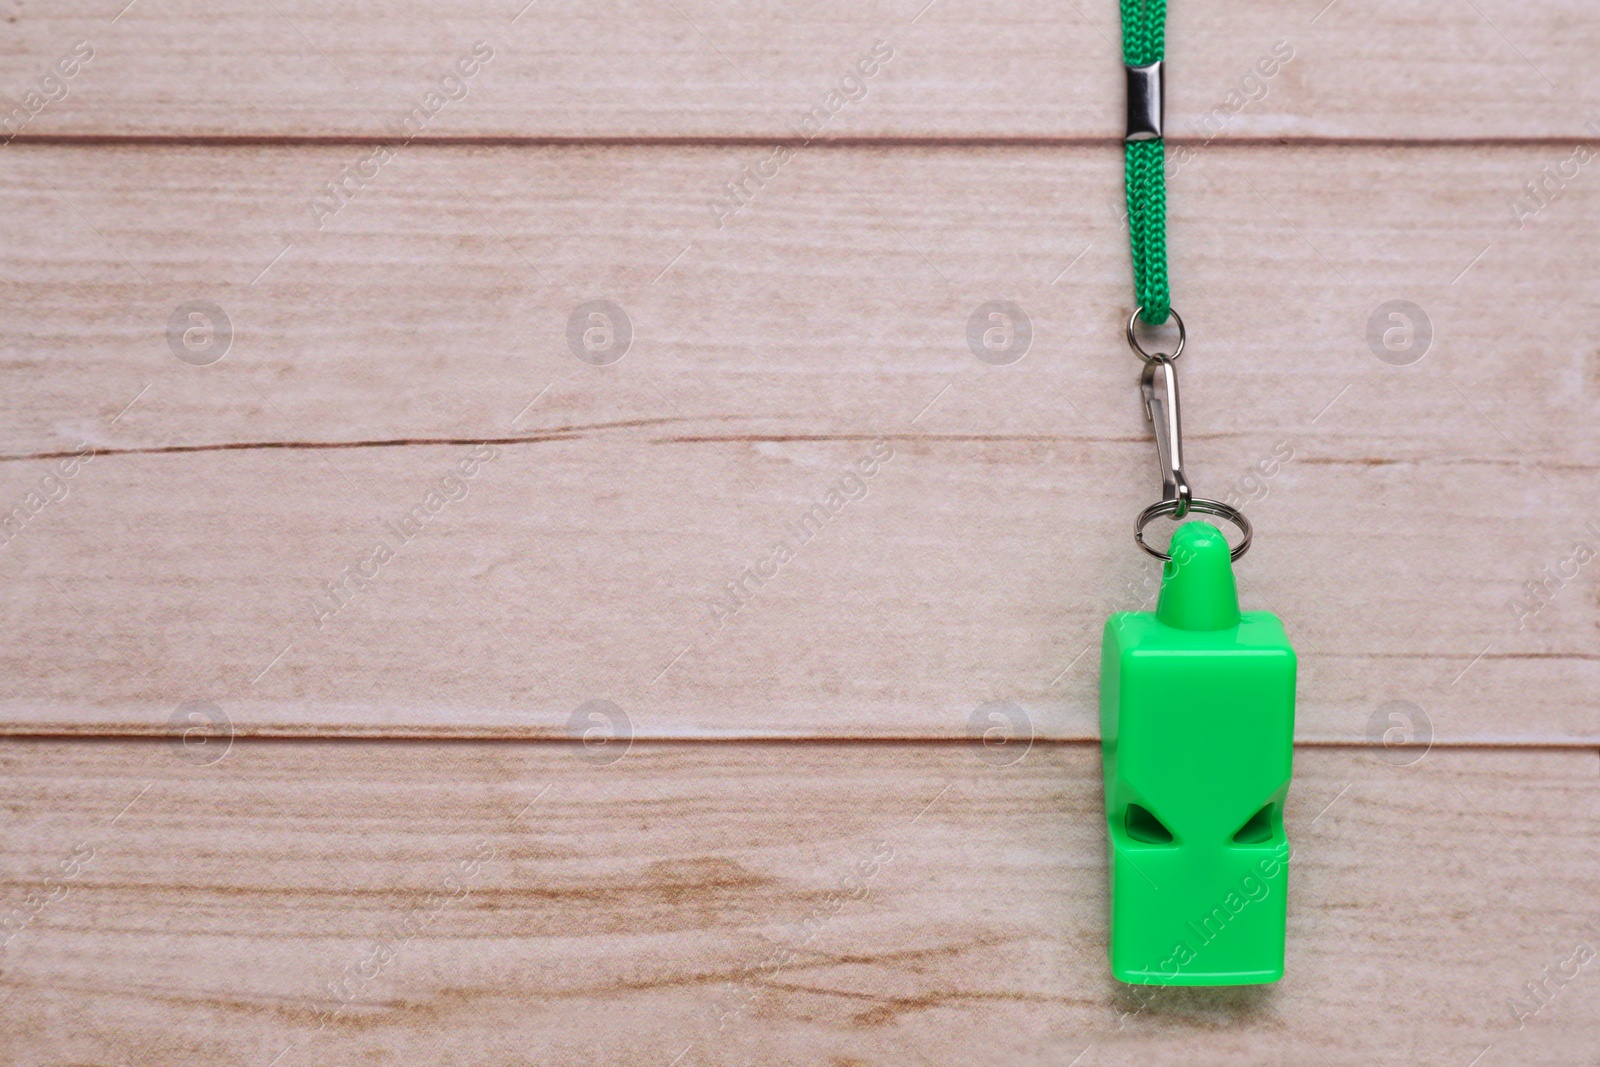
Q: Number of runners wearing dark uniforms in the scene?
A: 0